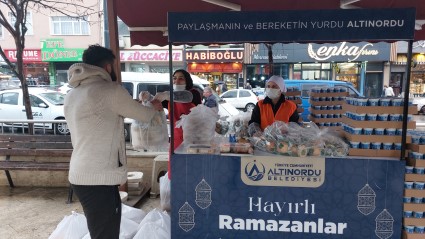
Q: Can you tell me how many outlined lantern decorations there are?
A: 4